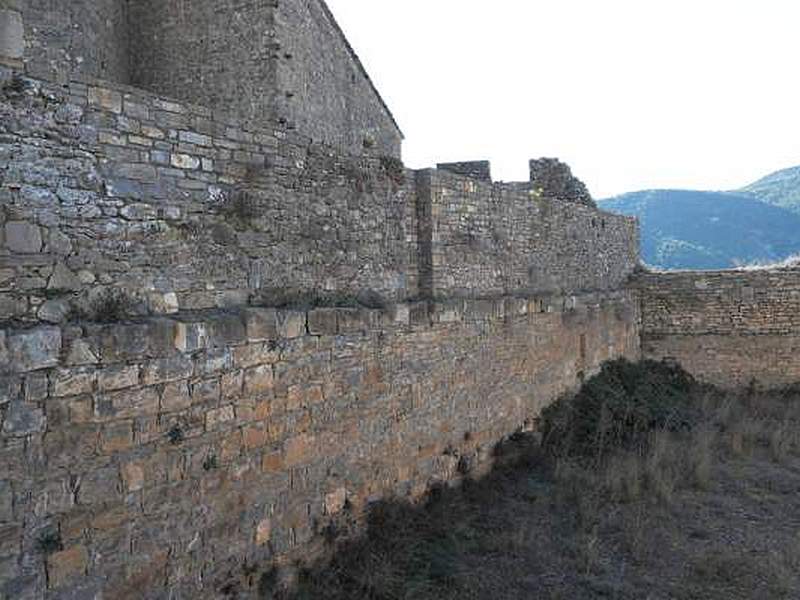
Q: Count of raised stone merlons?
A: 2